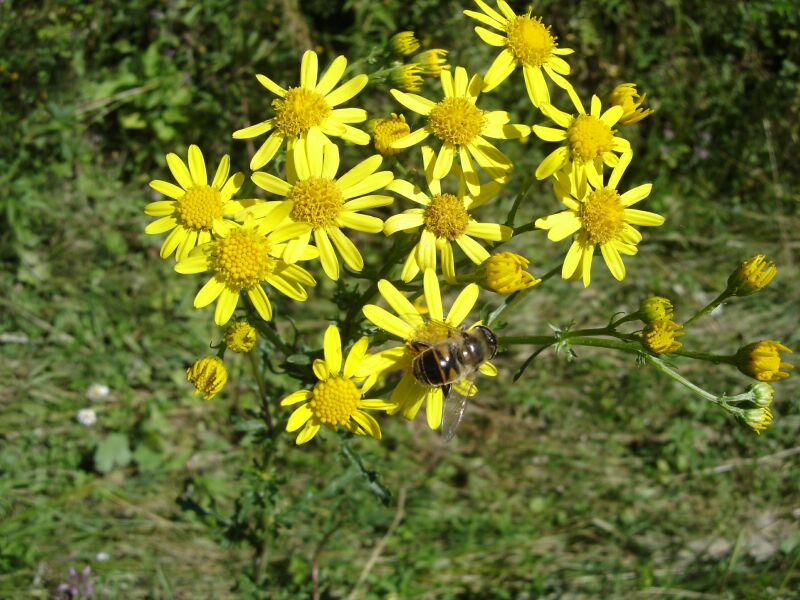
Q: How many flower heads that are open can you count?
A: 11